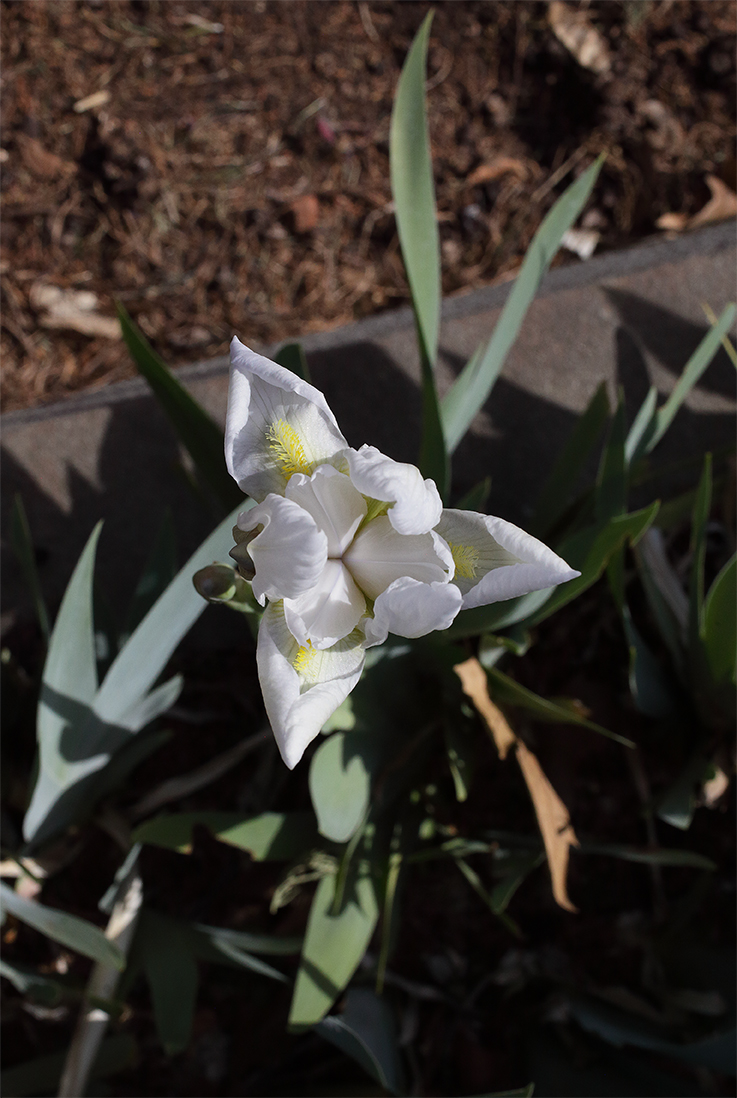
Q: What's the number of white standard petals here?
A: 3